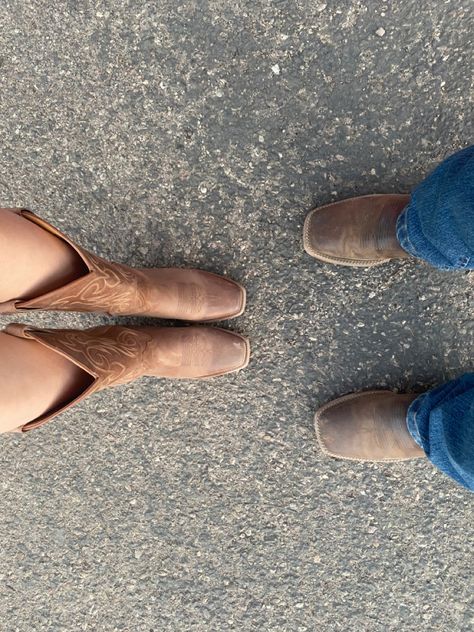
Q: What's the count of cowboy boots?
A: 4